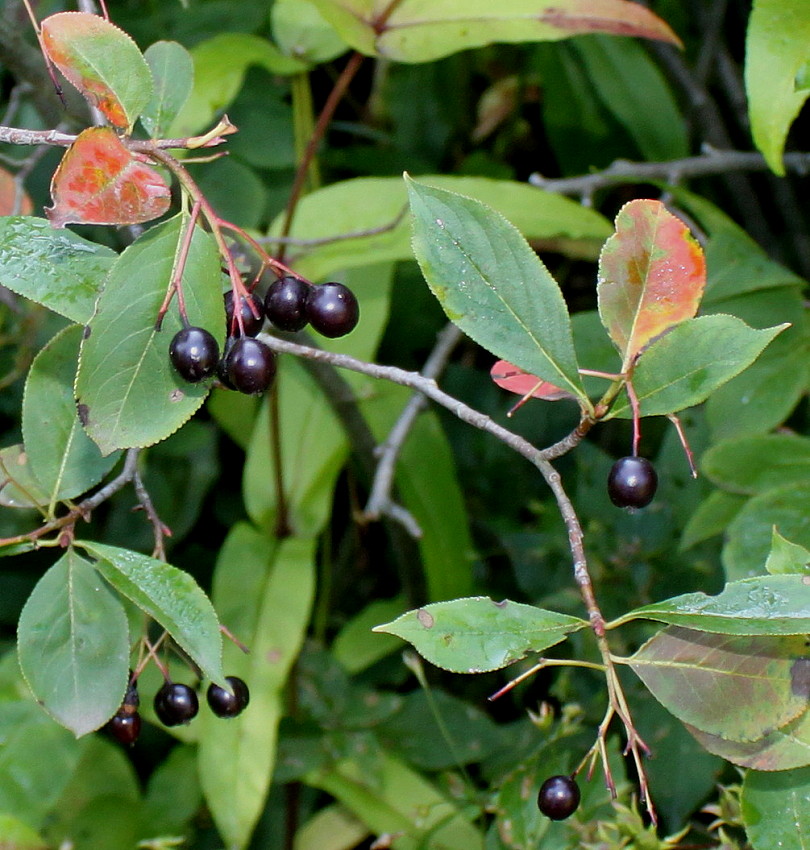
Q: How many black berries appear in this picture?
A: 11